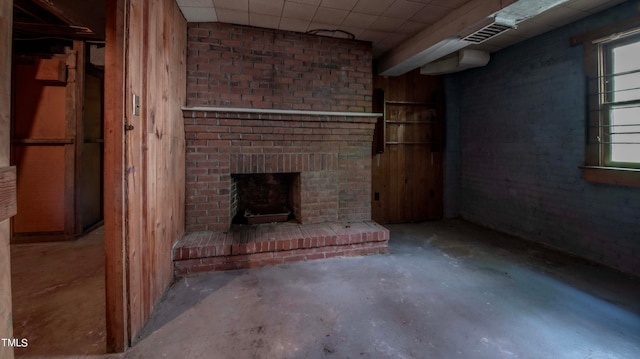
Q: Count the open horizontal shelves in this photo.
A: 3